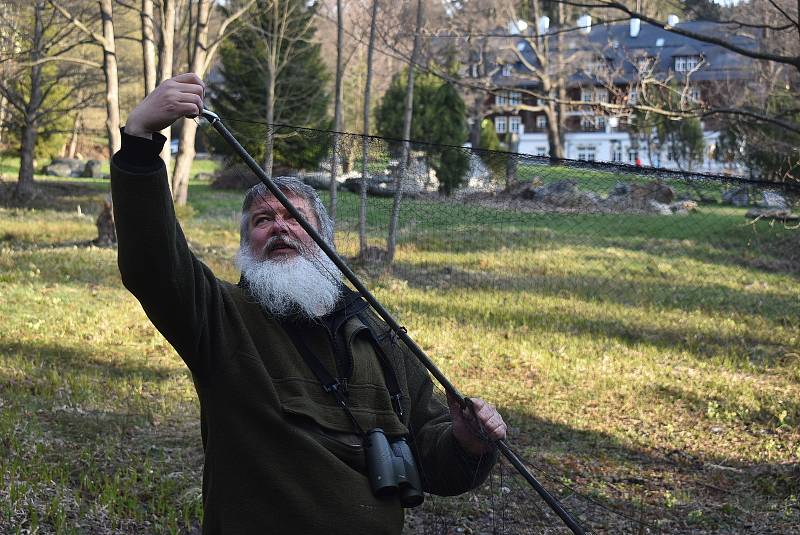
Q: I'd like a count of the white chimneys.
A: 5